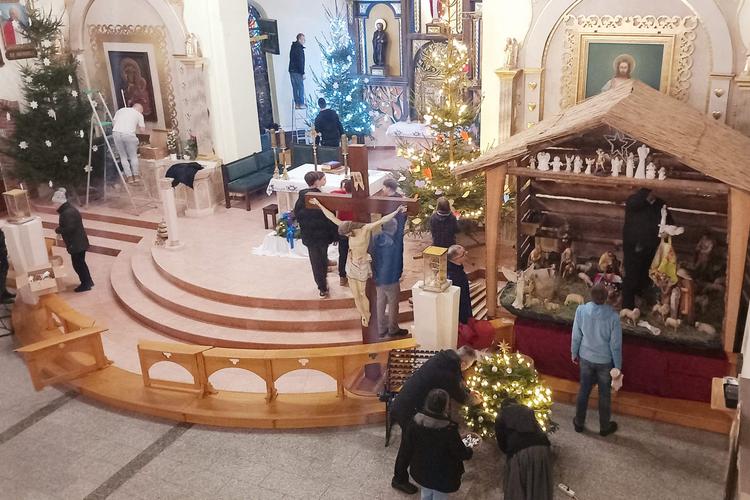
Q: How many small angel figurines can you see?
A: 12